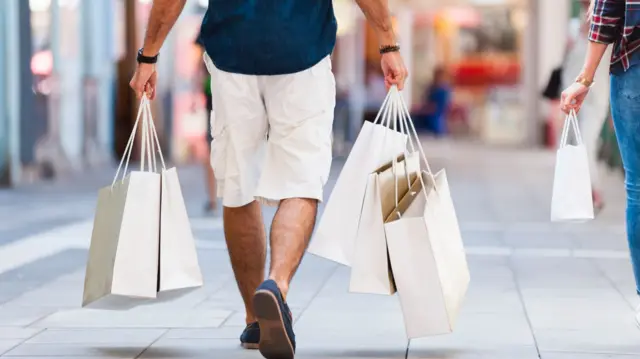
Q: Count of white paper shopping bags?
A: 6